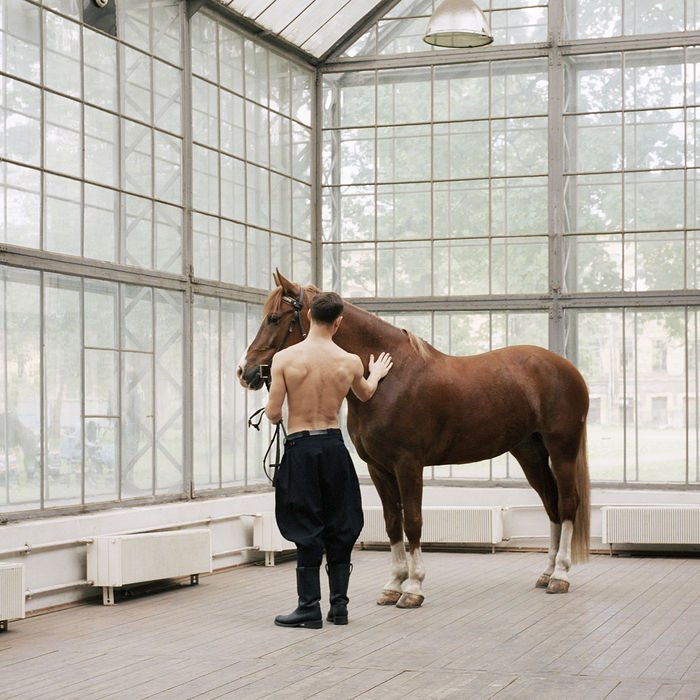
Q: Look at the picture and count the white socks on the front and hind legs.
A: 4